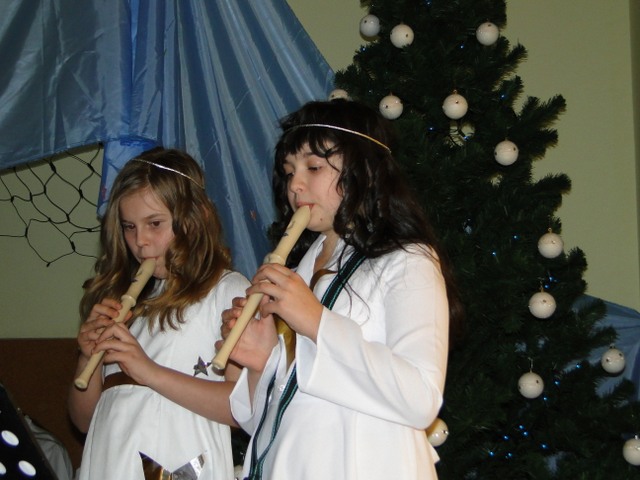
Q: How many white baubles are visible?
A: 13